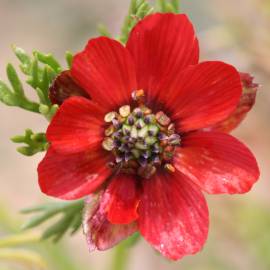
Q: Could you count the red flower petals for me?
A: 8